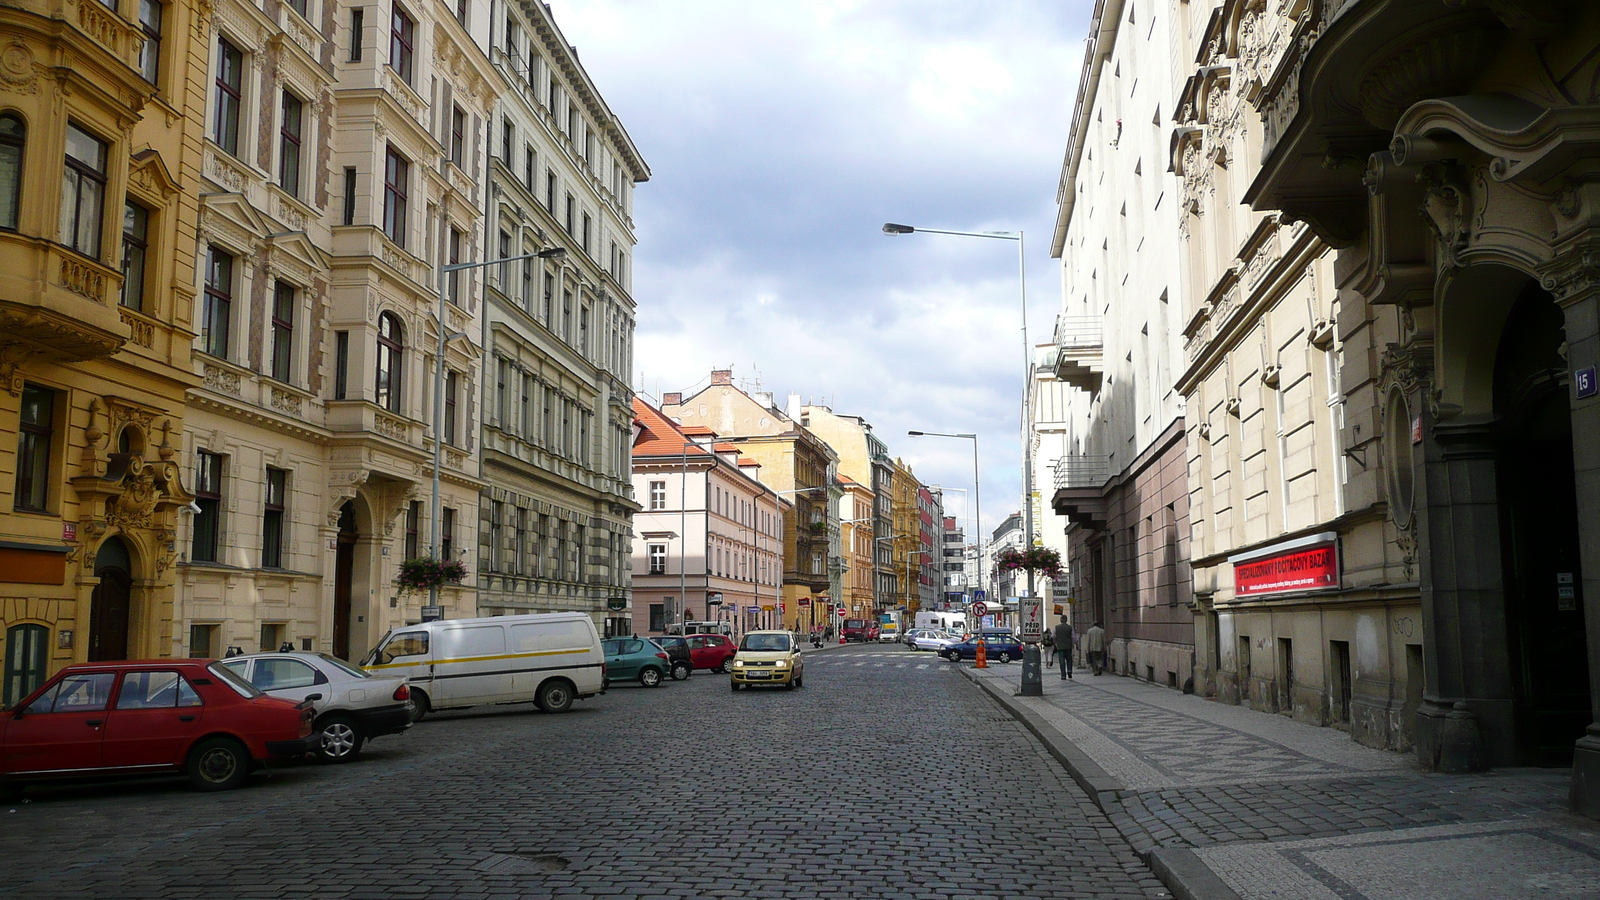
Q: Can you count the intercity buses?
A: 0